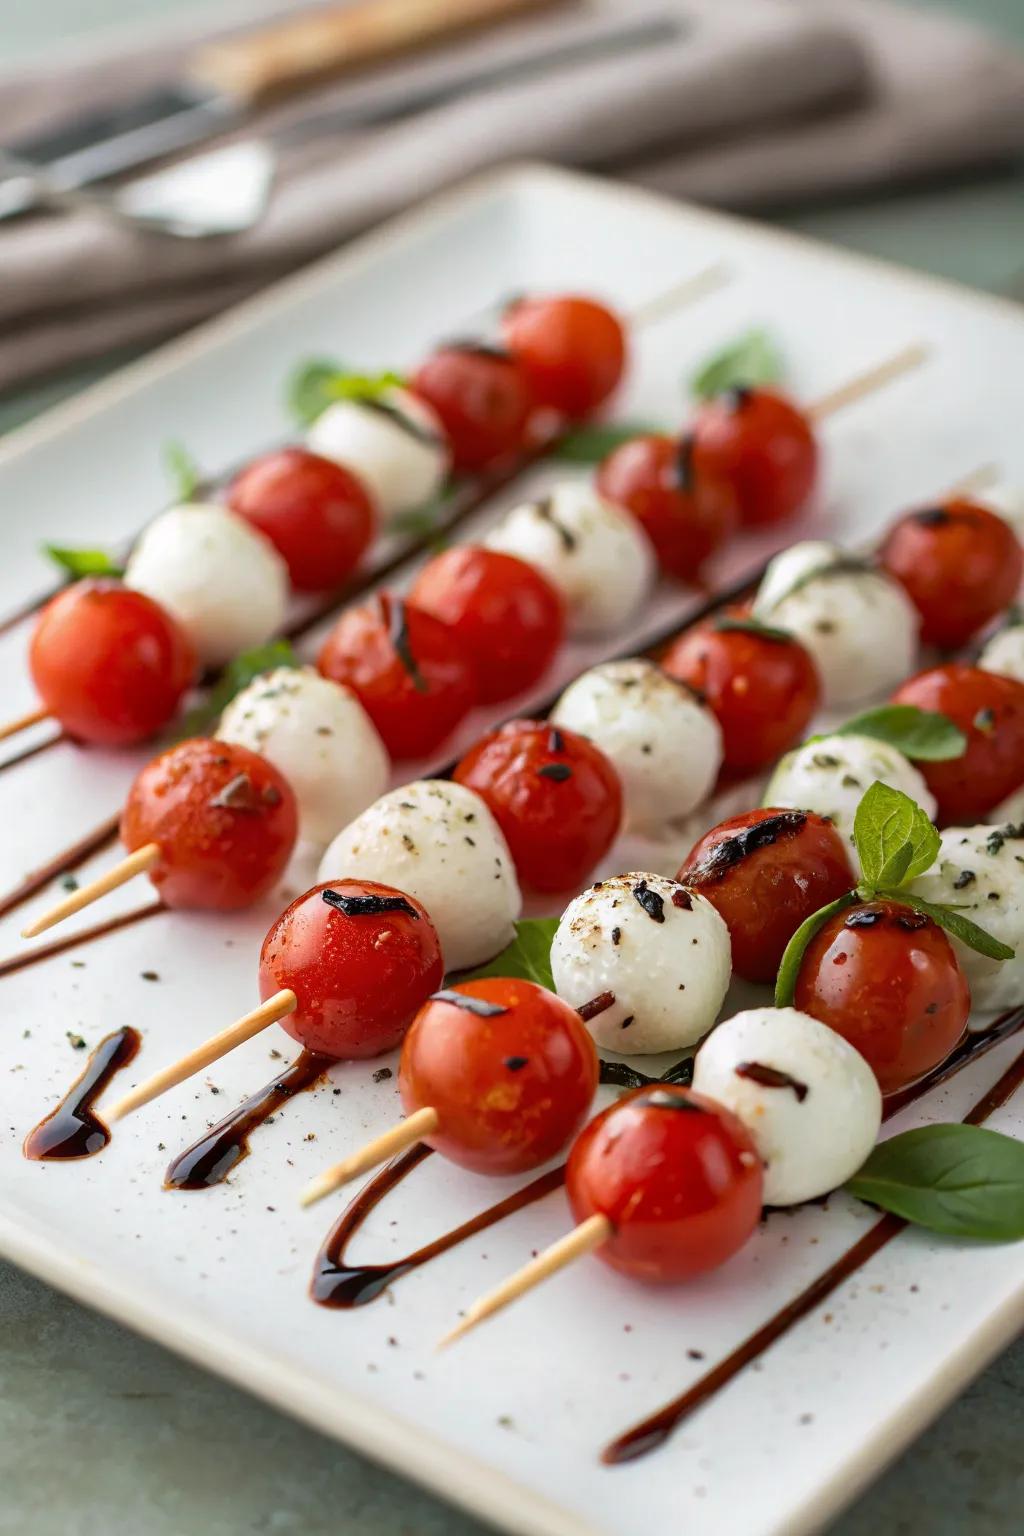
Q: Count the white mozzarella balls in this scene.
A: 12